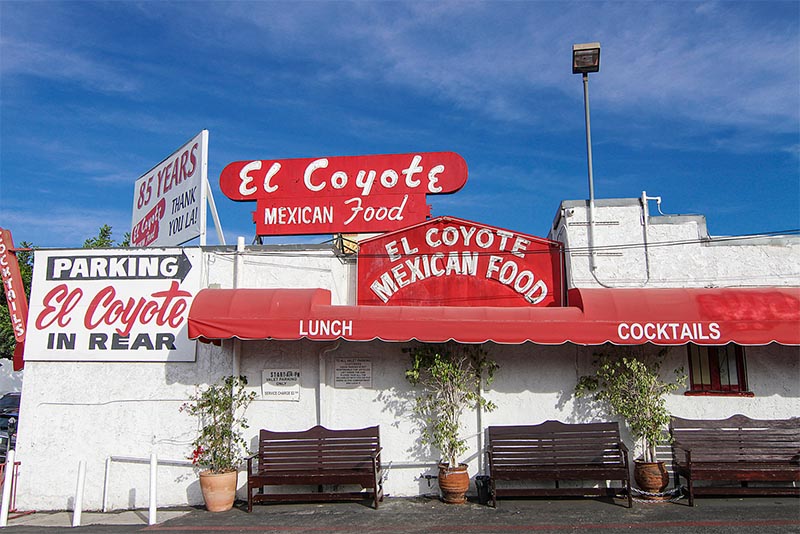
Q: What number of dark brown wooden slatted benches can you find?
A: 3